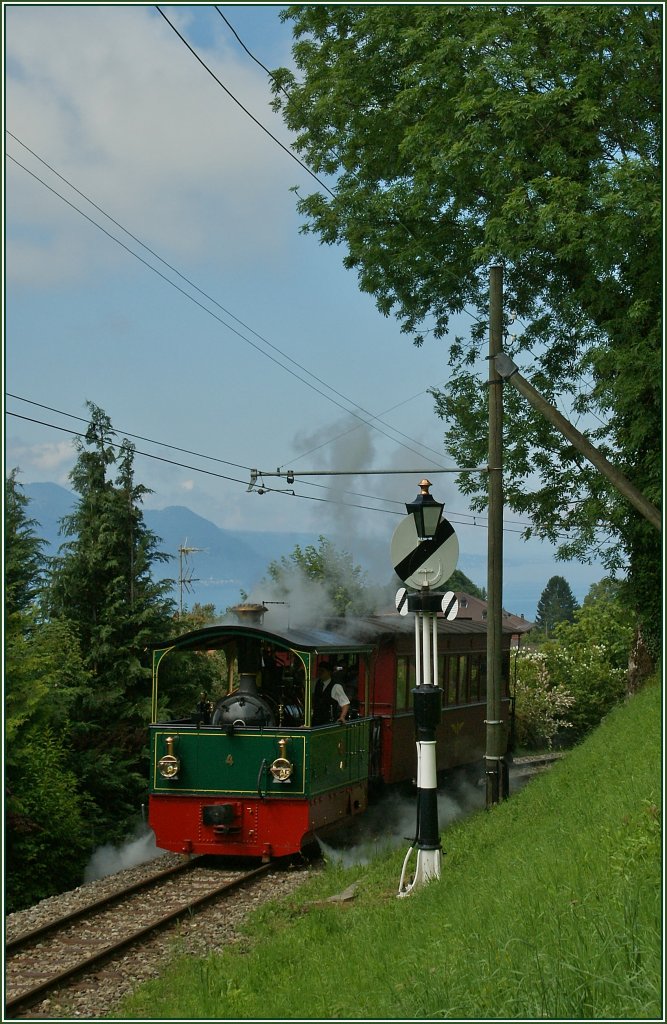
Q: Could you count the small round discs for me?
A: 2